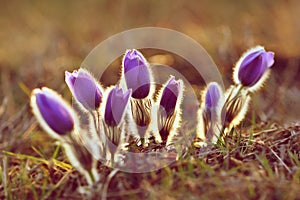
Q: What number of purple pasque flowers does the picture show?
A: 7